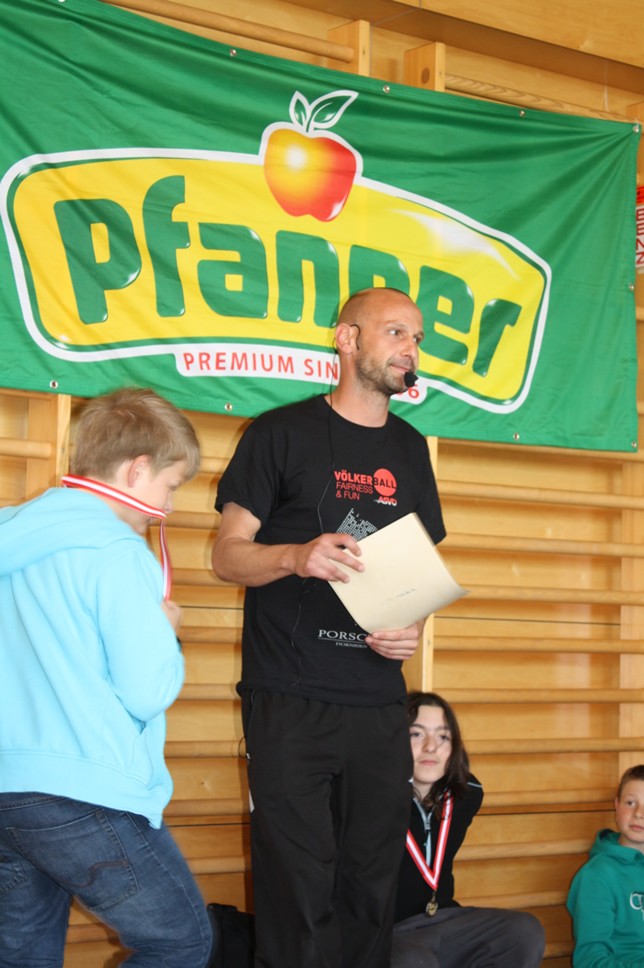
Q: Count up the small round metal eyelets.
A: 10